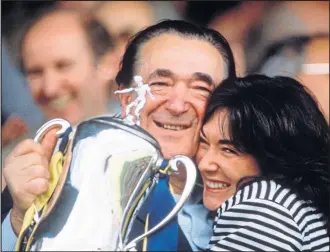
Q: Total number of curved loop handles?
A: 2